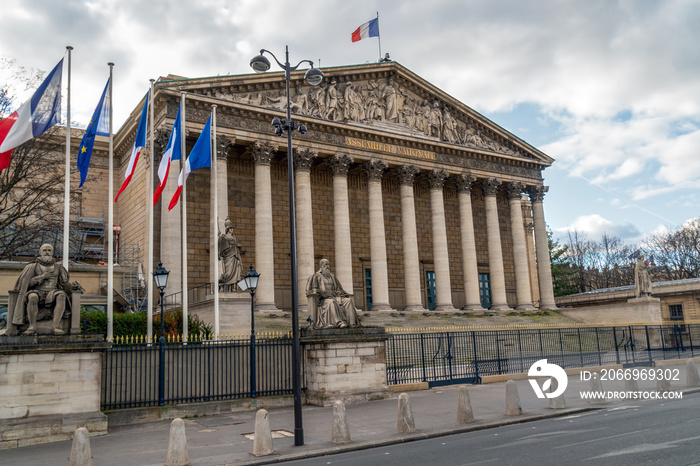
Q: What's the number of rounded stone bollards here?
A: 12